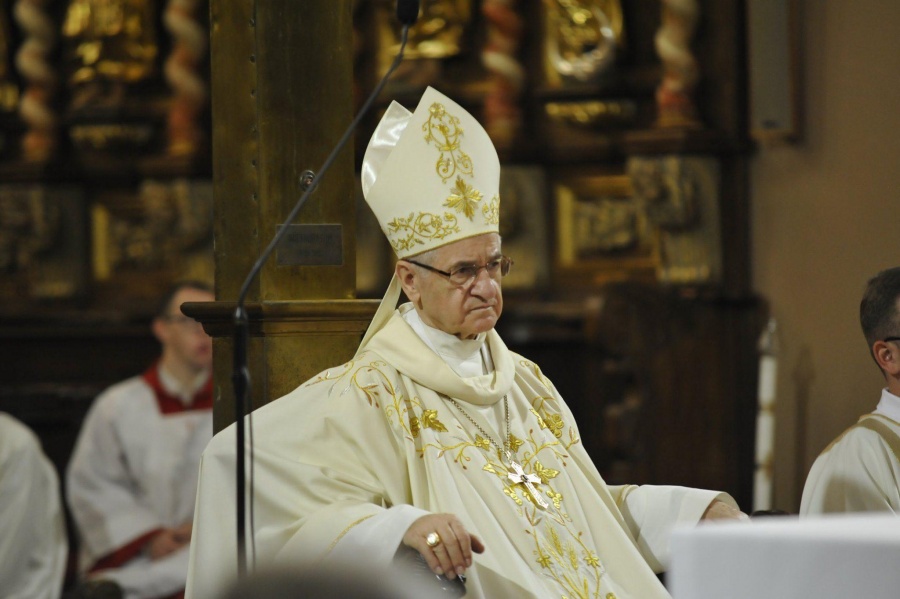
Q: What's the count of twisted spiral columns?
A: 4